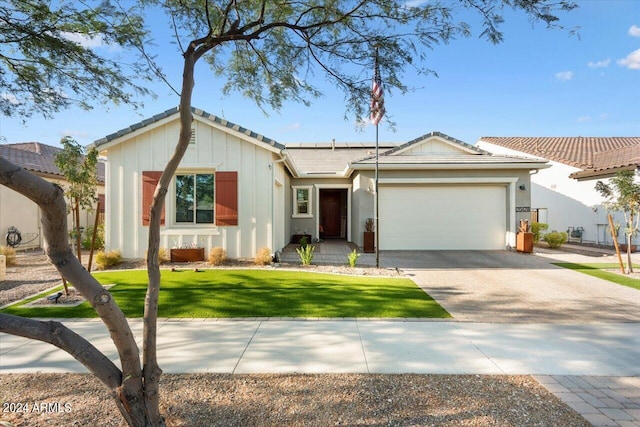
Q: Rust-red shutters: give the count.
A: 2